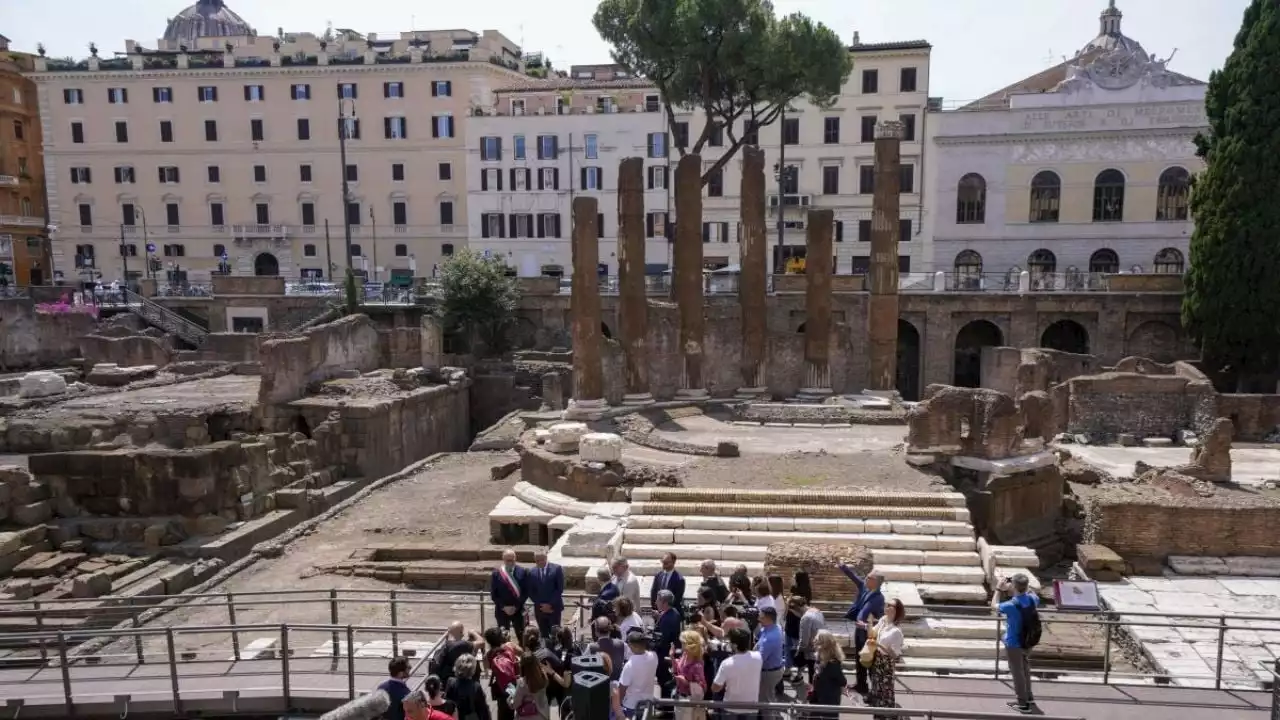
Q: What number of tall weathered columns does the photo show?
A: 6